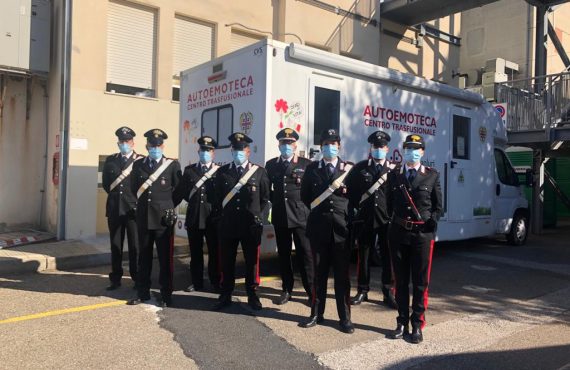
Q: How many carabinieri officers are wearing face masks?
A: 8